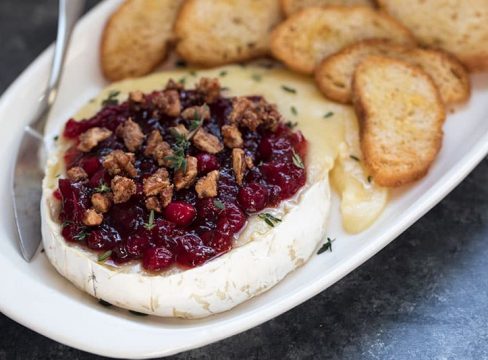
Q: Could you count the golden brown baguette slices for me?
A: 7